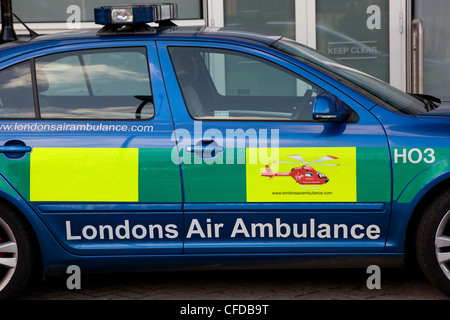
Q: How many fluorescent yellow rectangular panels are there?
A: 2